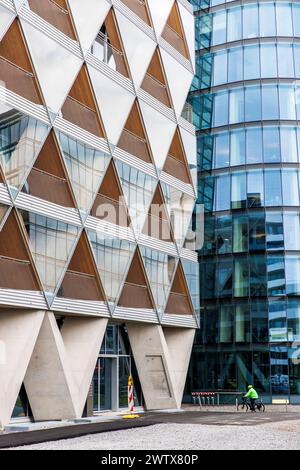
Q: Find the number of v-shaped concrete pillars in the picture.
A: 3